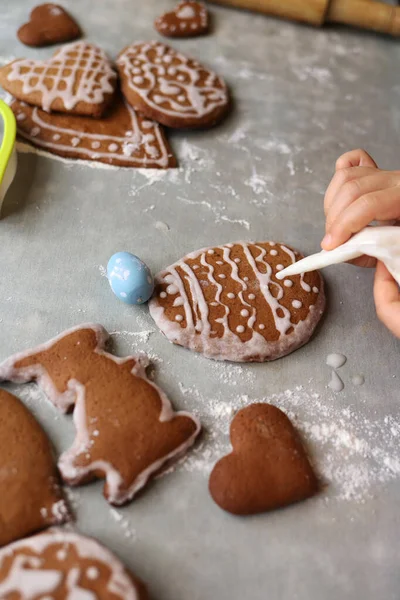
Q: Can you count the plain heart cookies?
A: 2